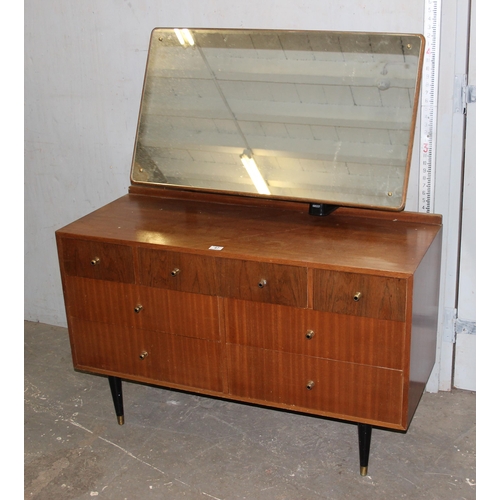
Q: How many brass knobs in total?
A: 8